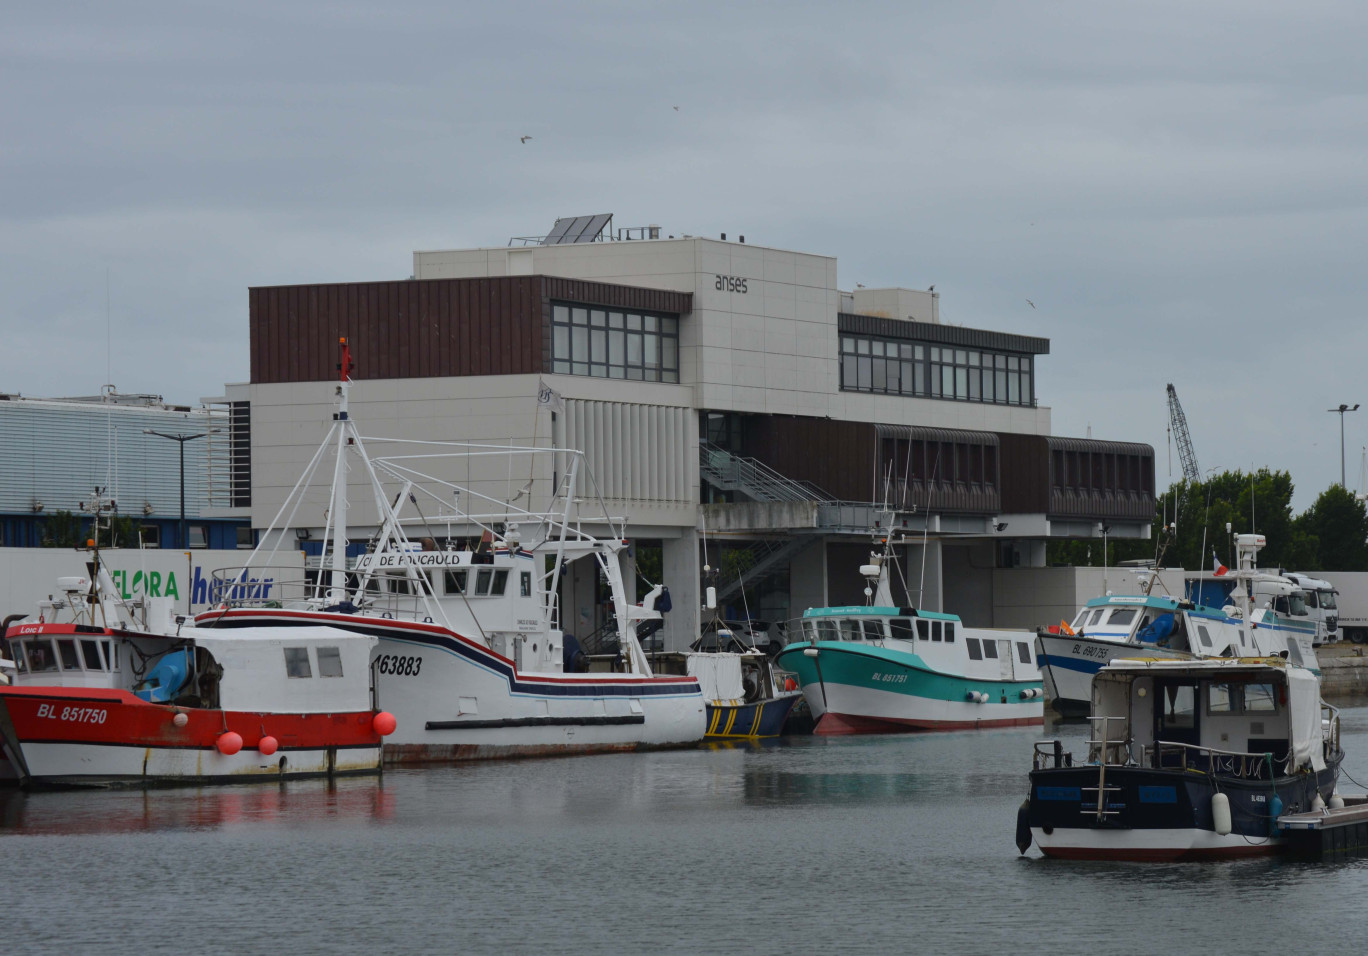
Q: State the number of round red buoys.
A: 3